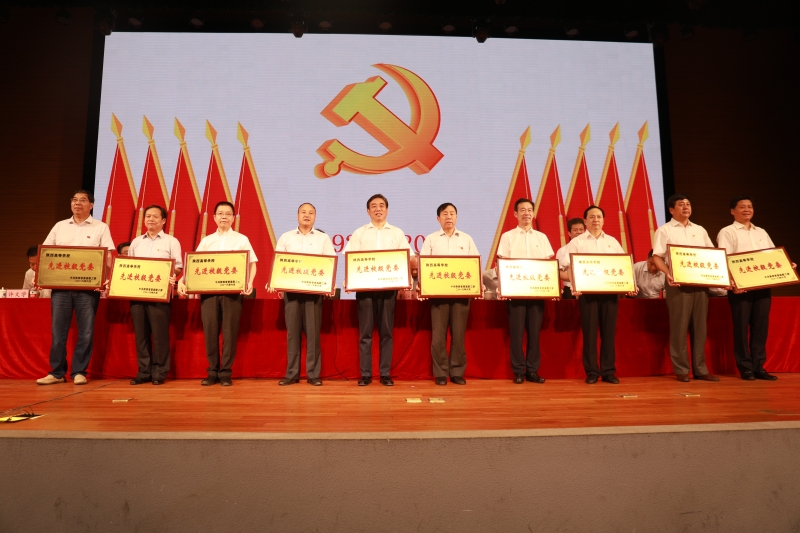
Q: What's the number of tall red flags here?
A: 10